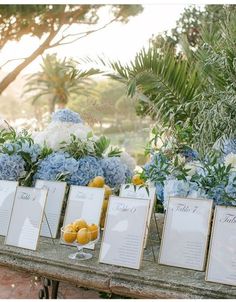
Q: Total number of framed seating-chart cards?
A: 8